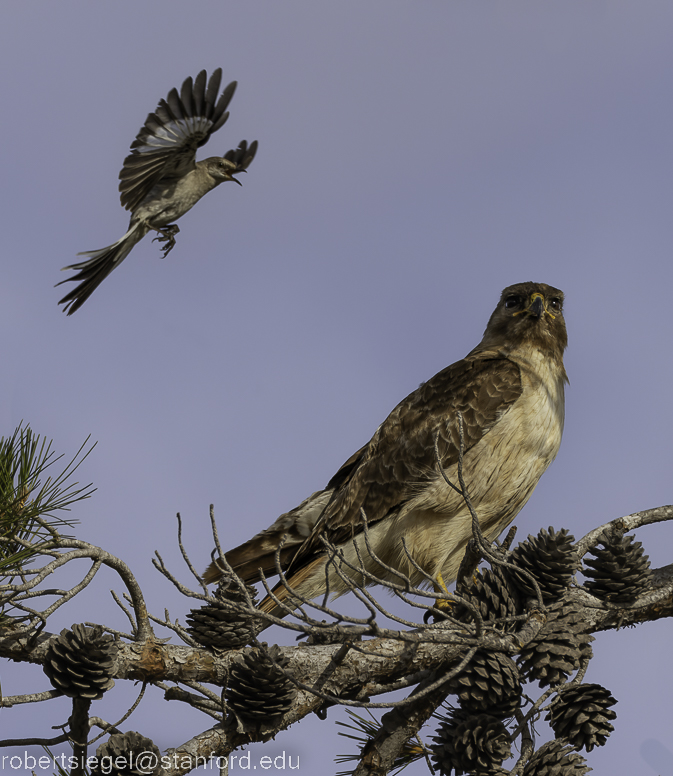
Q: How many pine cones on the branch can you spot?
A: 12